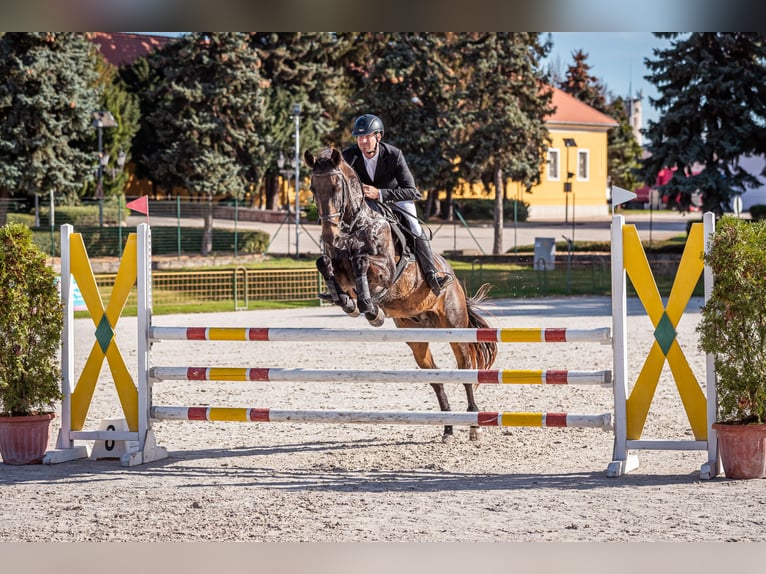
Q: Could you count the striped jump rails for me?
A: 3